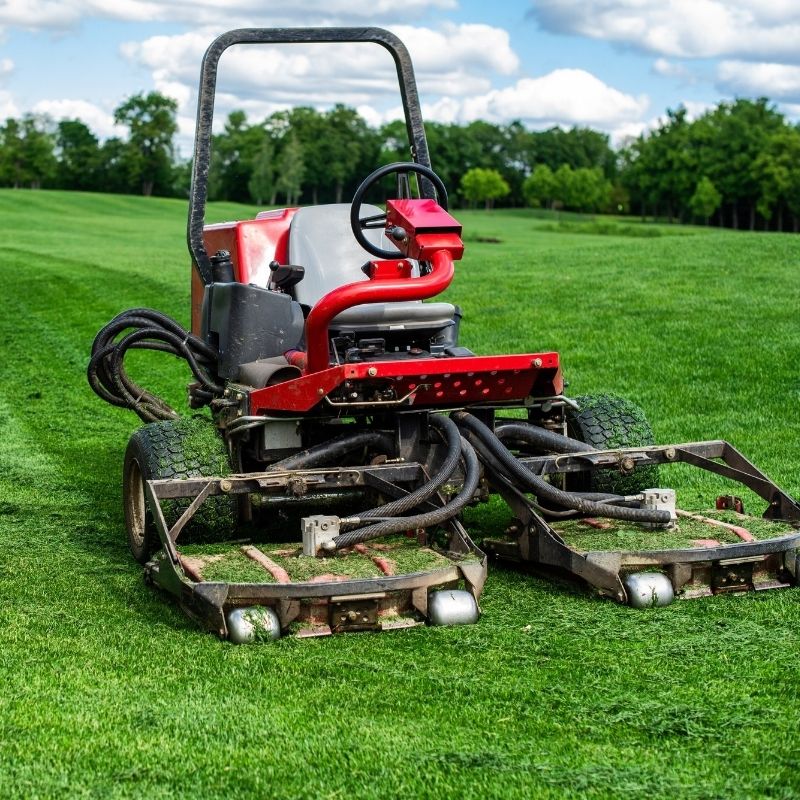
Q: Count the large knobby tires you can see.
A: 2